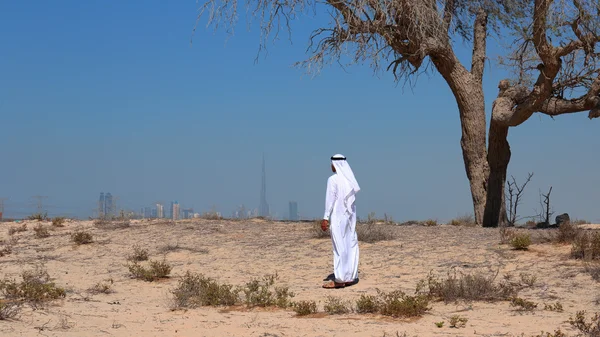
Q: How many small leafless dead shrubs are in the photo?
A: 2